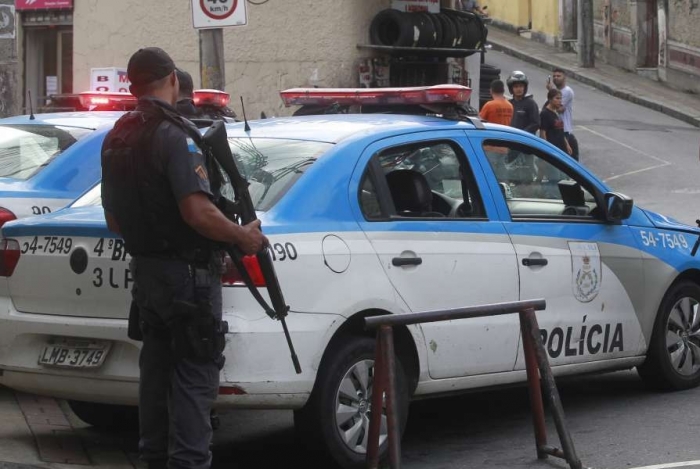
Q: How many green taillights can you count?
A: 0